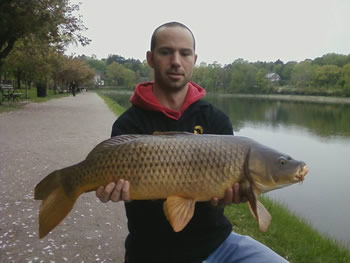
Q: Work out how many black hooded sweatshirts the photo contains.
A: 1